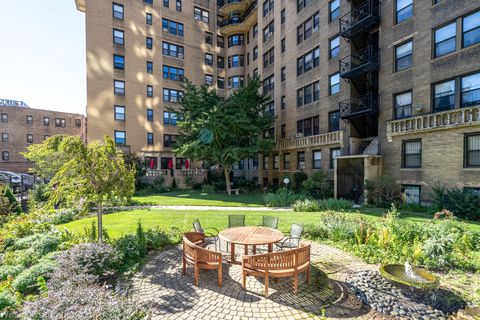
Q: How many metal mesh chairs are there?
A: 4